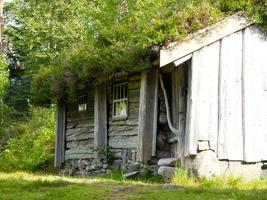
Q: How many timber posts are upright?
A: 3